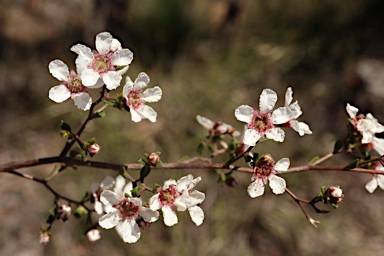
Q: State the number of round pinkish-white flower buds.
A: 6